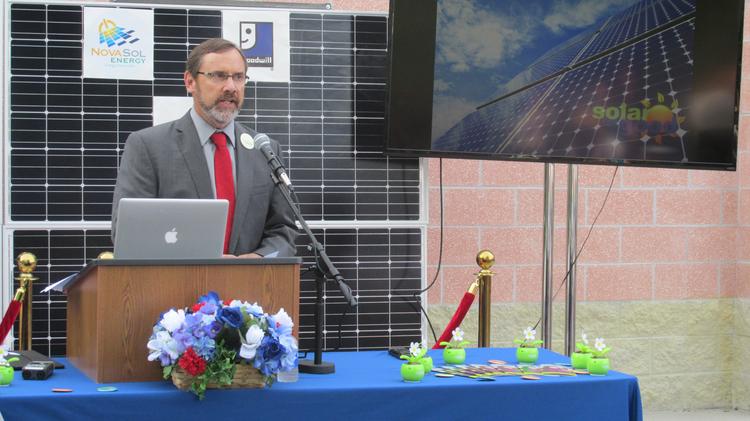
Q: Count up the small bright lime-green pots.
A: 7